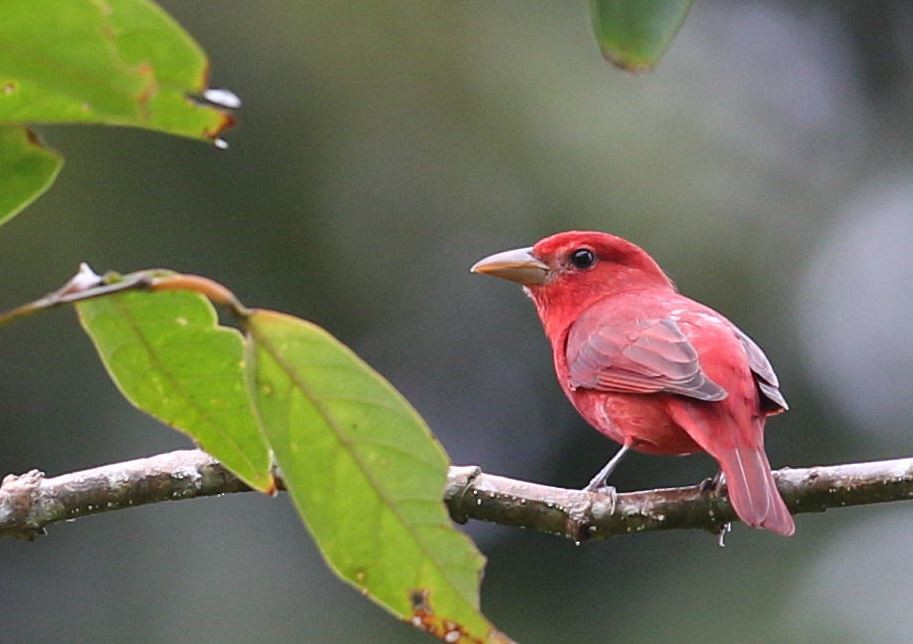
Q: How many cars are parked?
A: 0